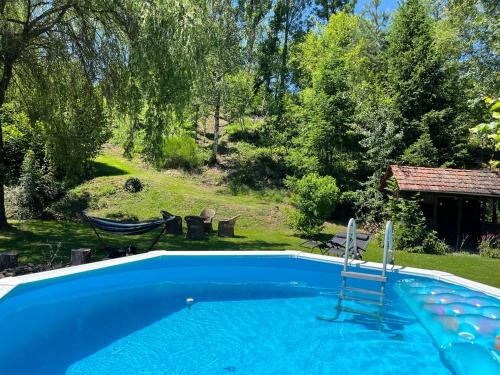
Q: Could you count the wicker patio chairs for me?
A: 4